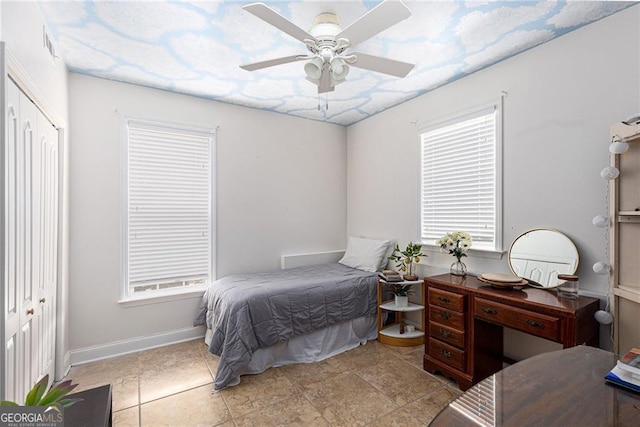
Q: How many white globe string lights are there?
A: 5